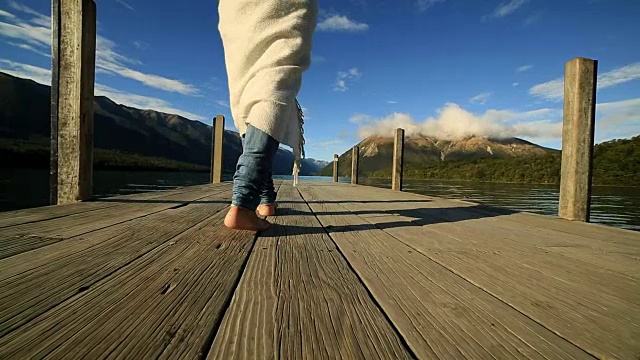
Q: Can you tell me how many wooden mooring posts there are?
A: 6